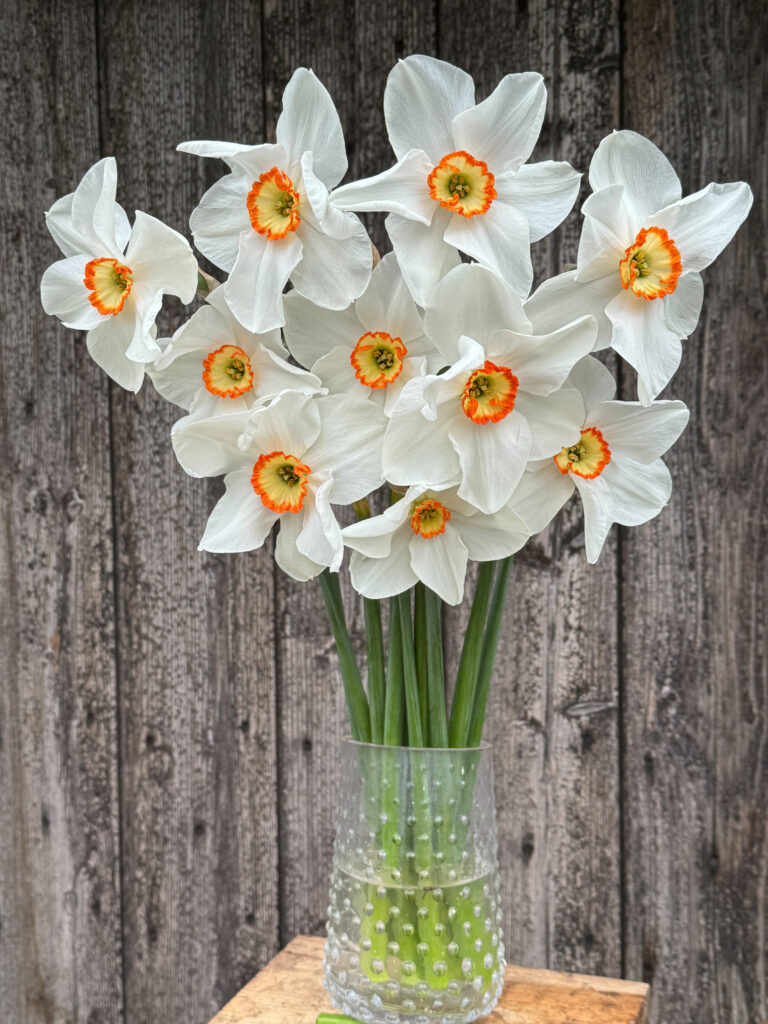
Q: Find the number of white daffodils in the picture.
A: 10